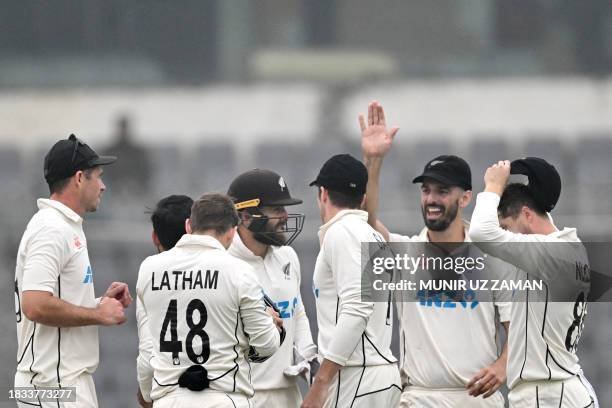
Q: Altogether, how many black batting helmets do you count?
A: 1